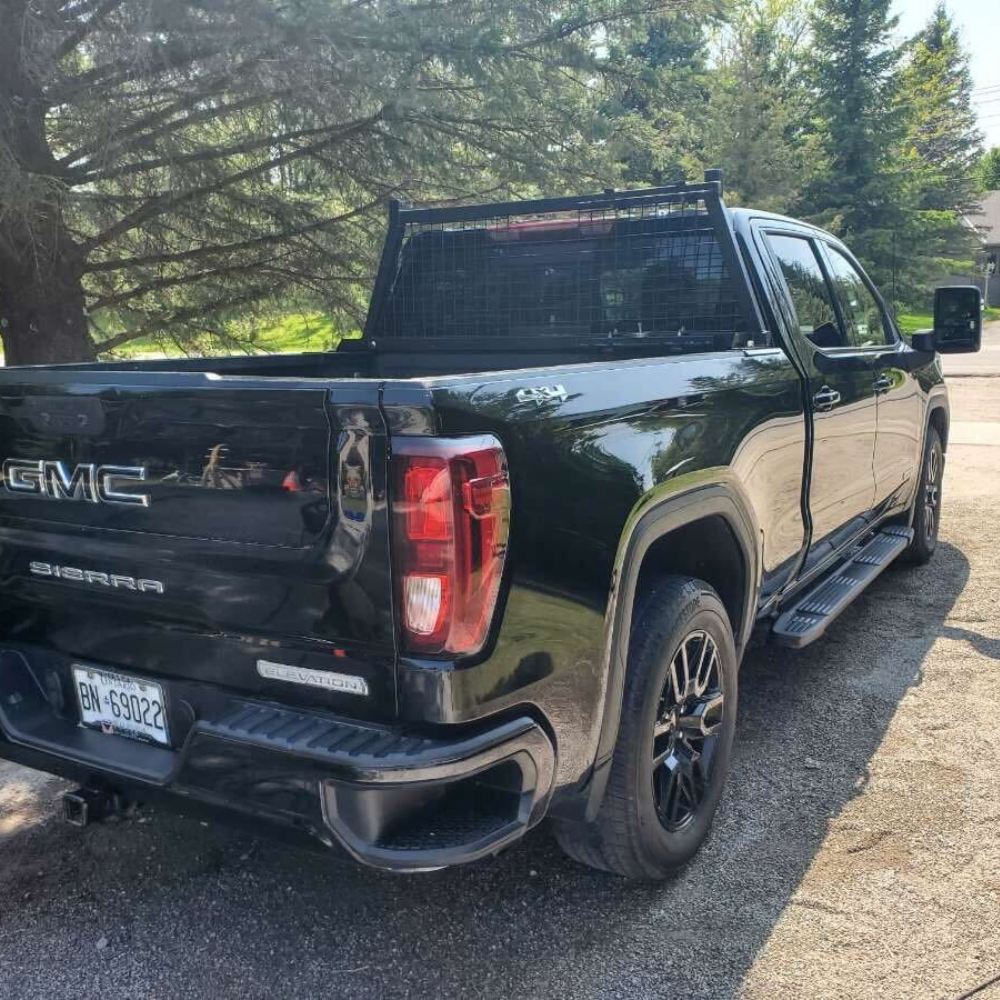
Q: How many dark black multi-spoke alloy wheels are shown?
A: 2